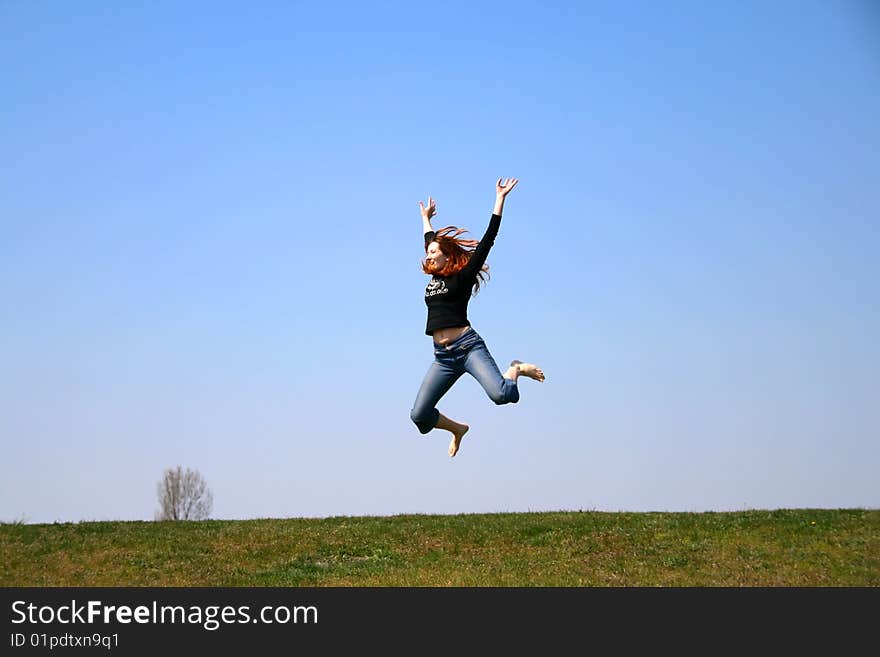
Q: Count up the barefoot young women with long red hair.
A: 1